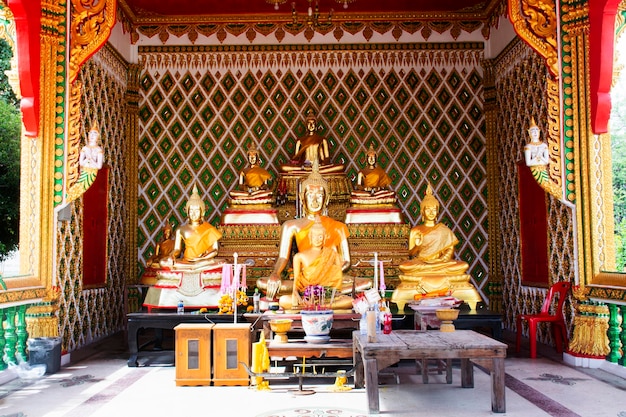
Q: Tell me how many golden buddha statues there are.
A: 8